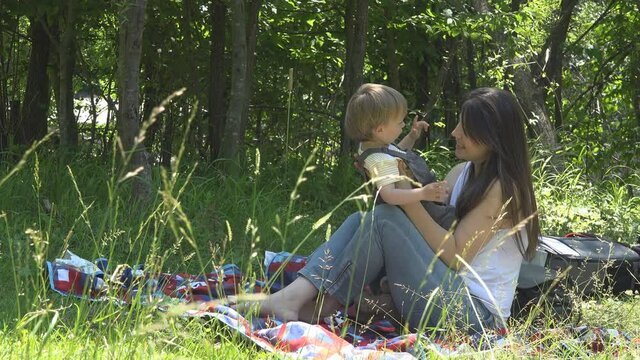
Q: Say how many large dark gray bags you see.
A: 1